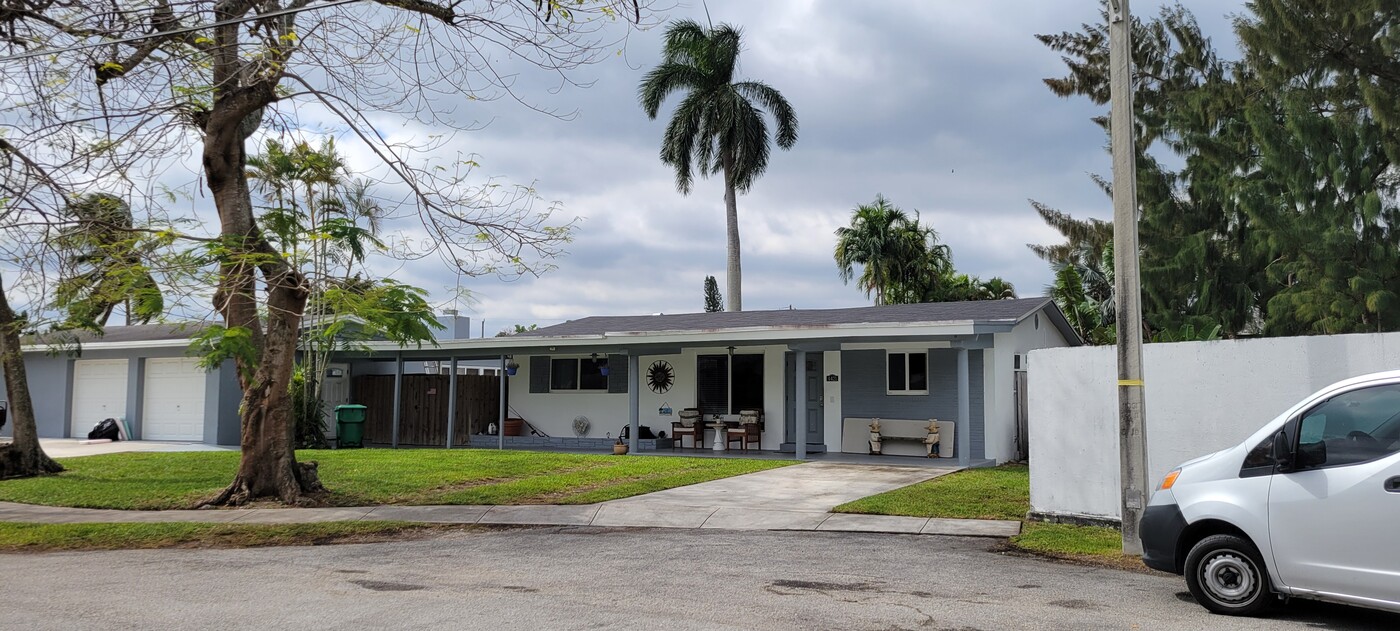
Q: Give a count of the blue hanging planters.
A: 2